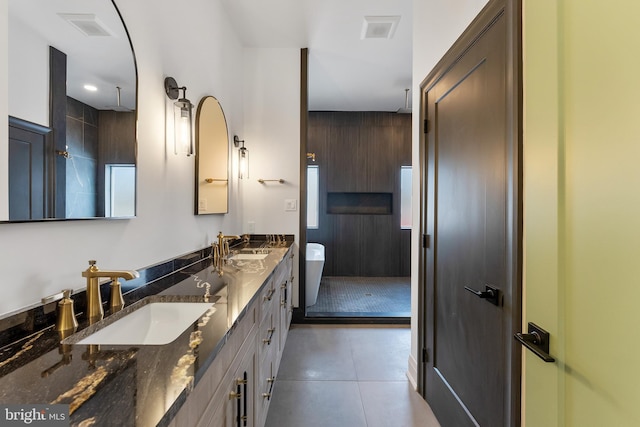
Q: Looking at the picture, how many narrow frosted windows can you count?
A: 2